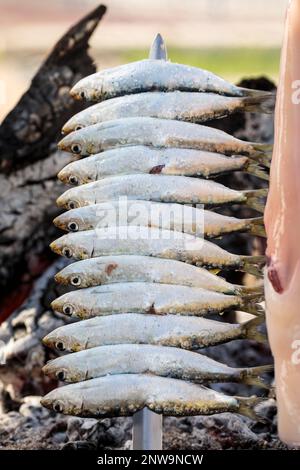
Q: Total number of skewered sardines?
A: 12